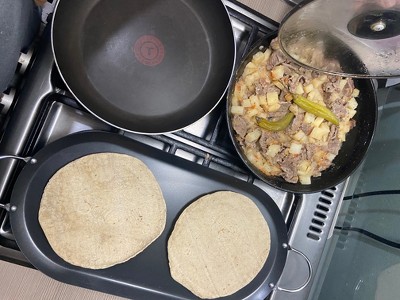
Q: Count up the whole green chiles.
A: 2